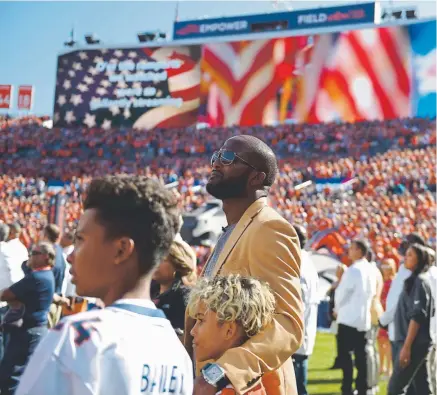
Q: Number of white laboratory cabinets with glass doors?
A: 0